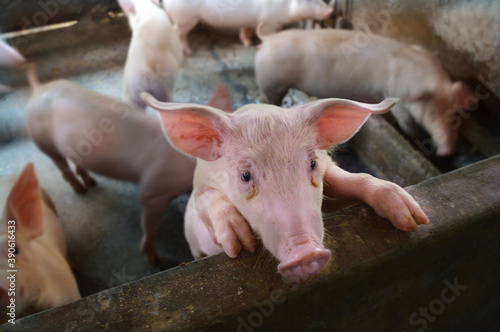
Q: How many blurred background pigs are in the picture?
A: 6